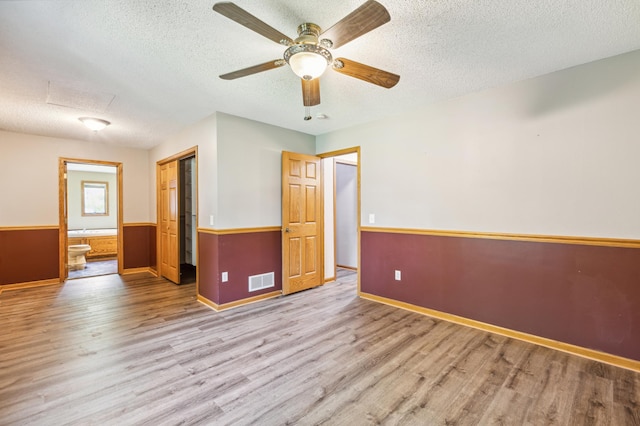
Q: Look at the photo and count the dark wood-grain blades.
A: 5